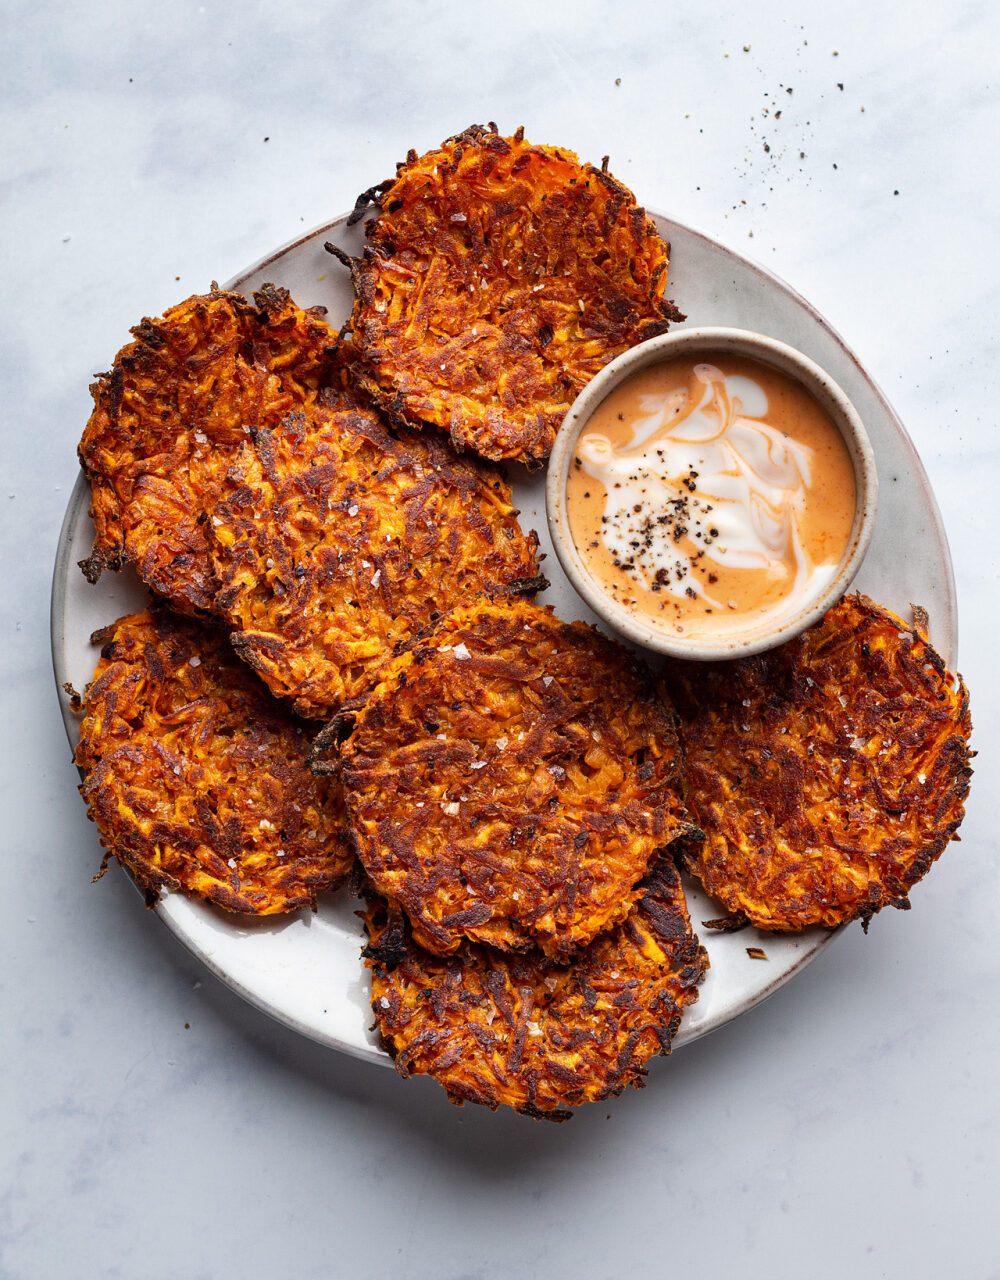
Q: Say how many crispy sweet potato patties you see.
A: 7